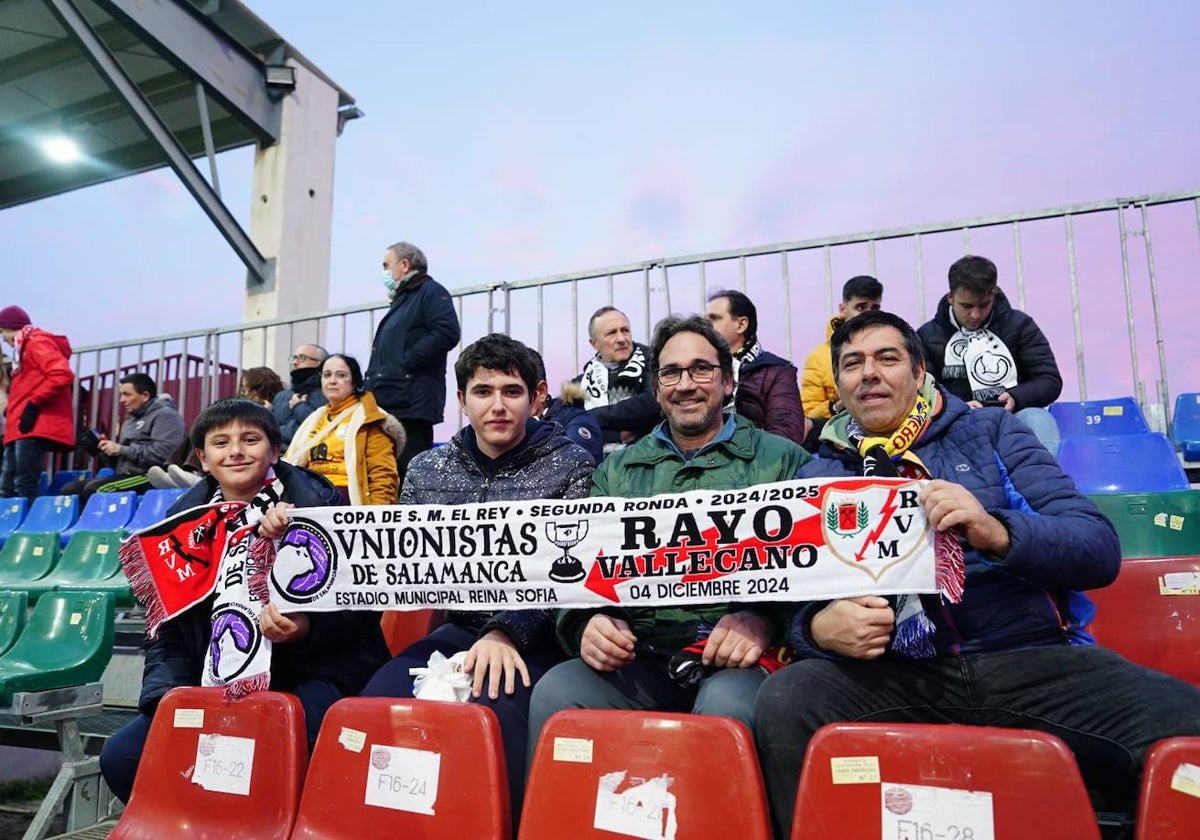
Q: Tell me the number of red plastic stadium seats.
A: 7